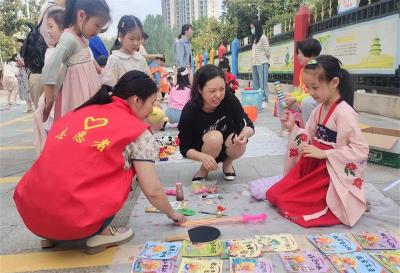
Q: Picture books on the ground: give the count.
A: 12